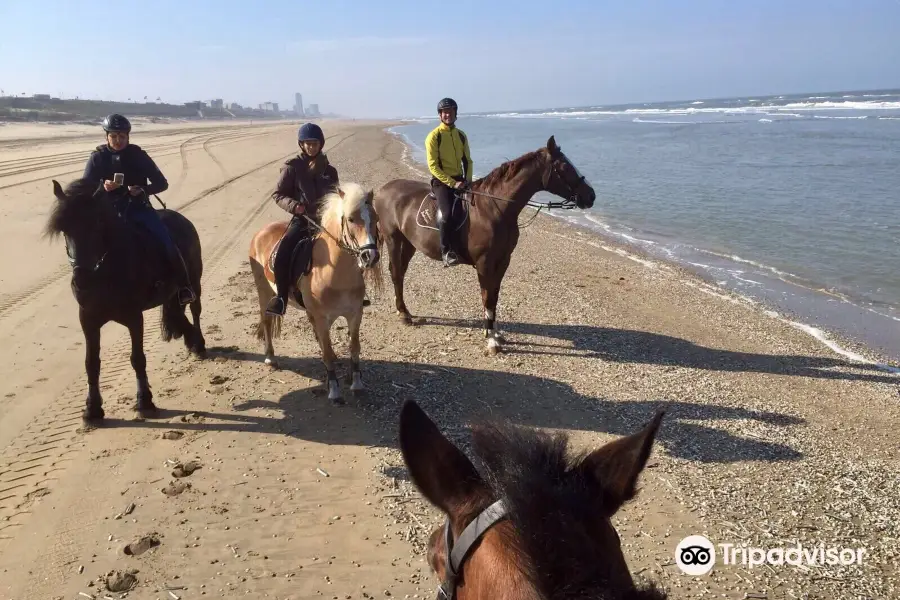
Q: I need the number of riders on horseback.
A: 3